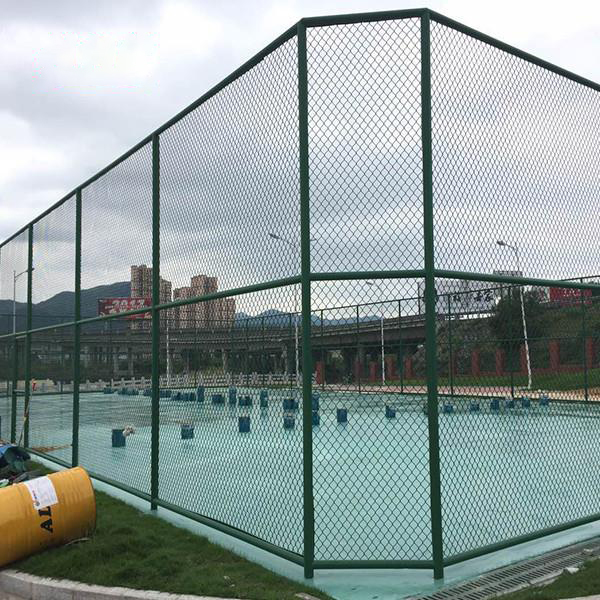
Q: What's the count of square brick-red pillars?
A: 11